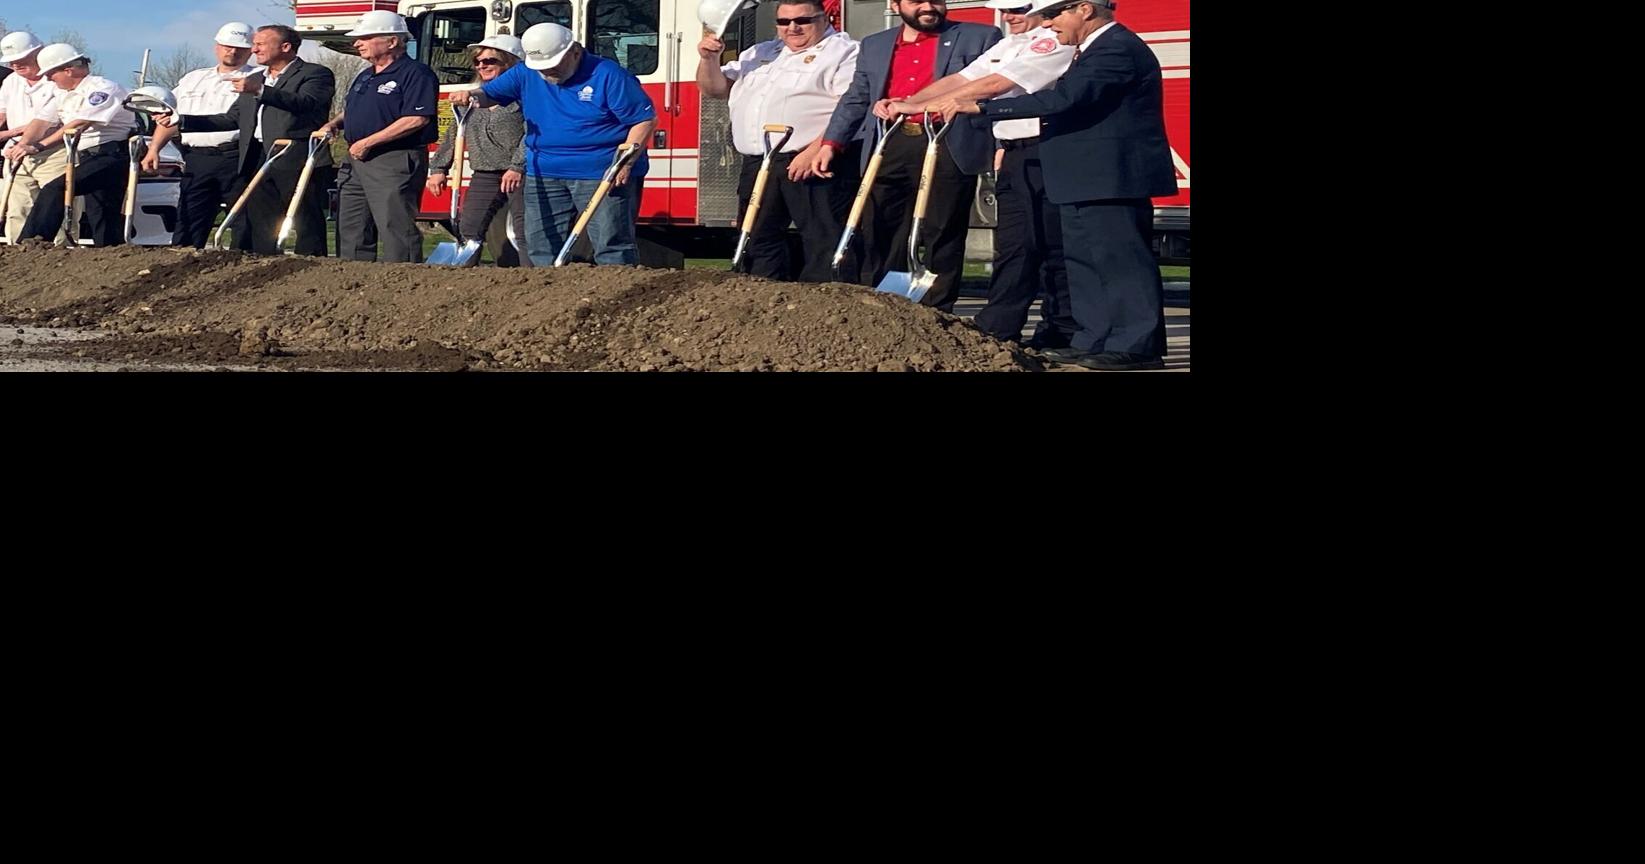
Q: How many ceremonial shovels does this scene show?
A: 10